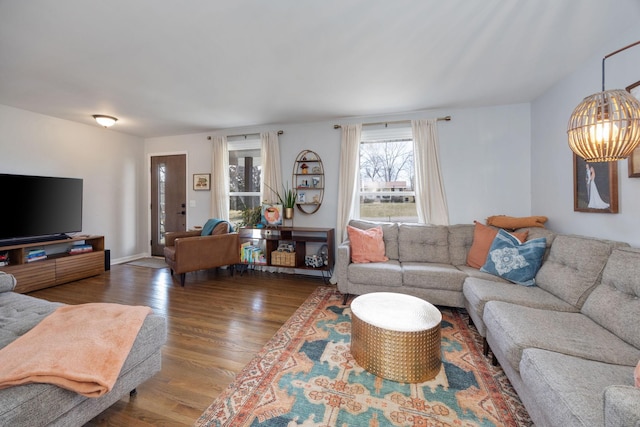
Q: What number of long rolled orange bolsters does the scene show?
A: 1